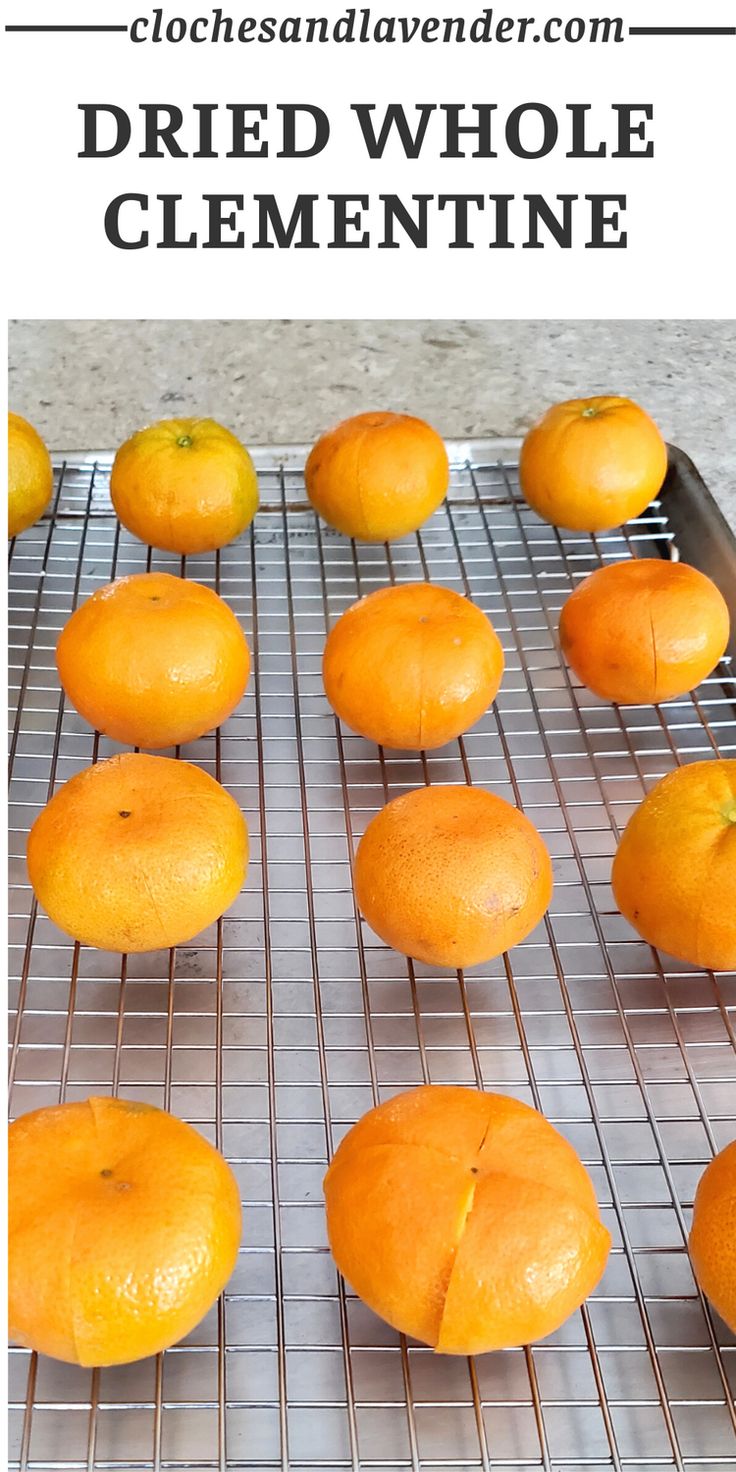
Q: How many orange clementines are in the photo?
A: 13